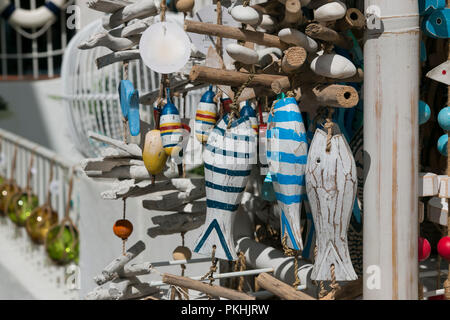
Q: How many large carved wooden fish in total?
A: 3